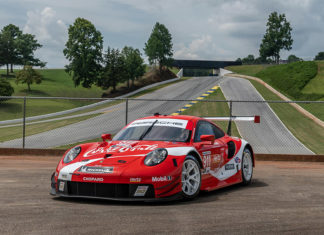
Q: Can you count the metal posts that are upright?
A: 3